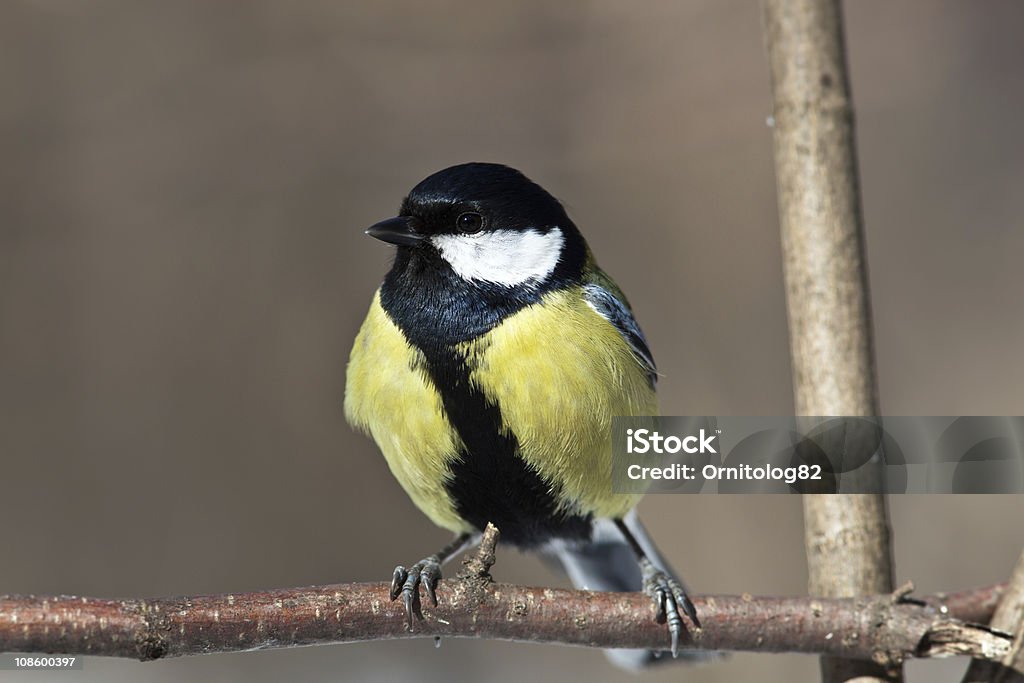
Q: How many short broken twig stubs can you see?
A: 2